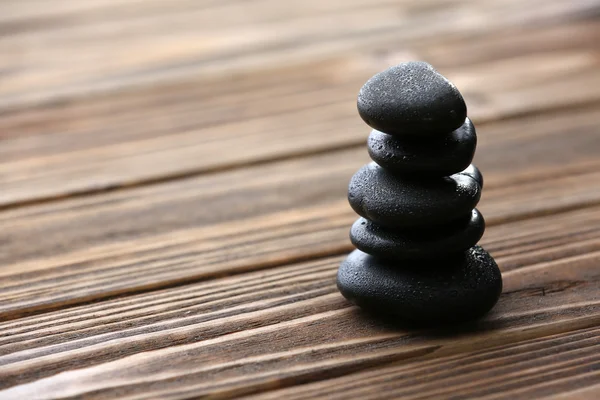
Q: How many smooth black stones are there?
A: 5